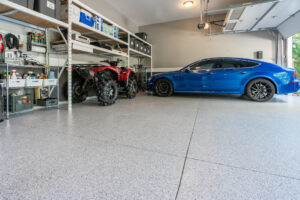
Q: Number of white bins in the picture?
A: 3